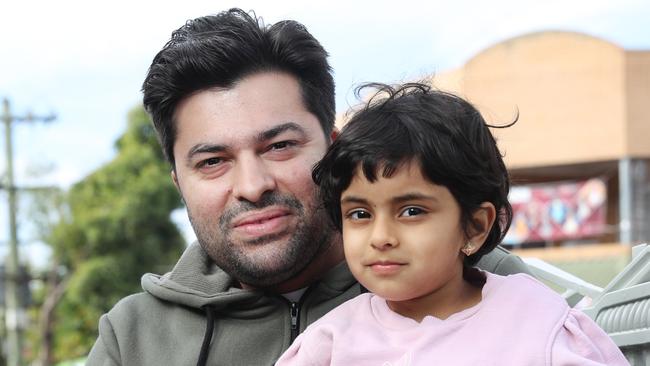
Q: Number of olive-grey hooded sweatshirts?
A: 1